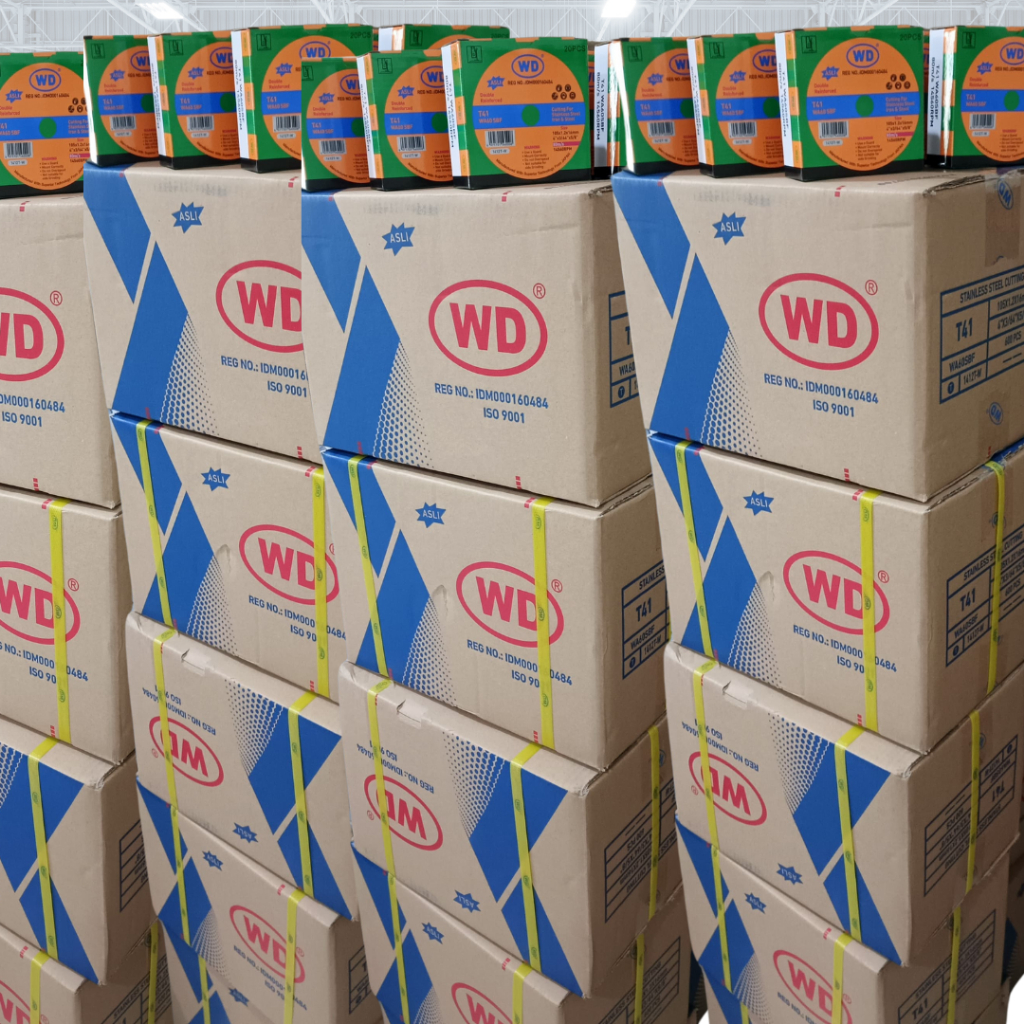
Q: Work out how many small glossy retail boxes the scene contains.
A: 13